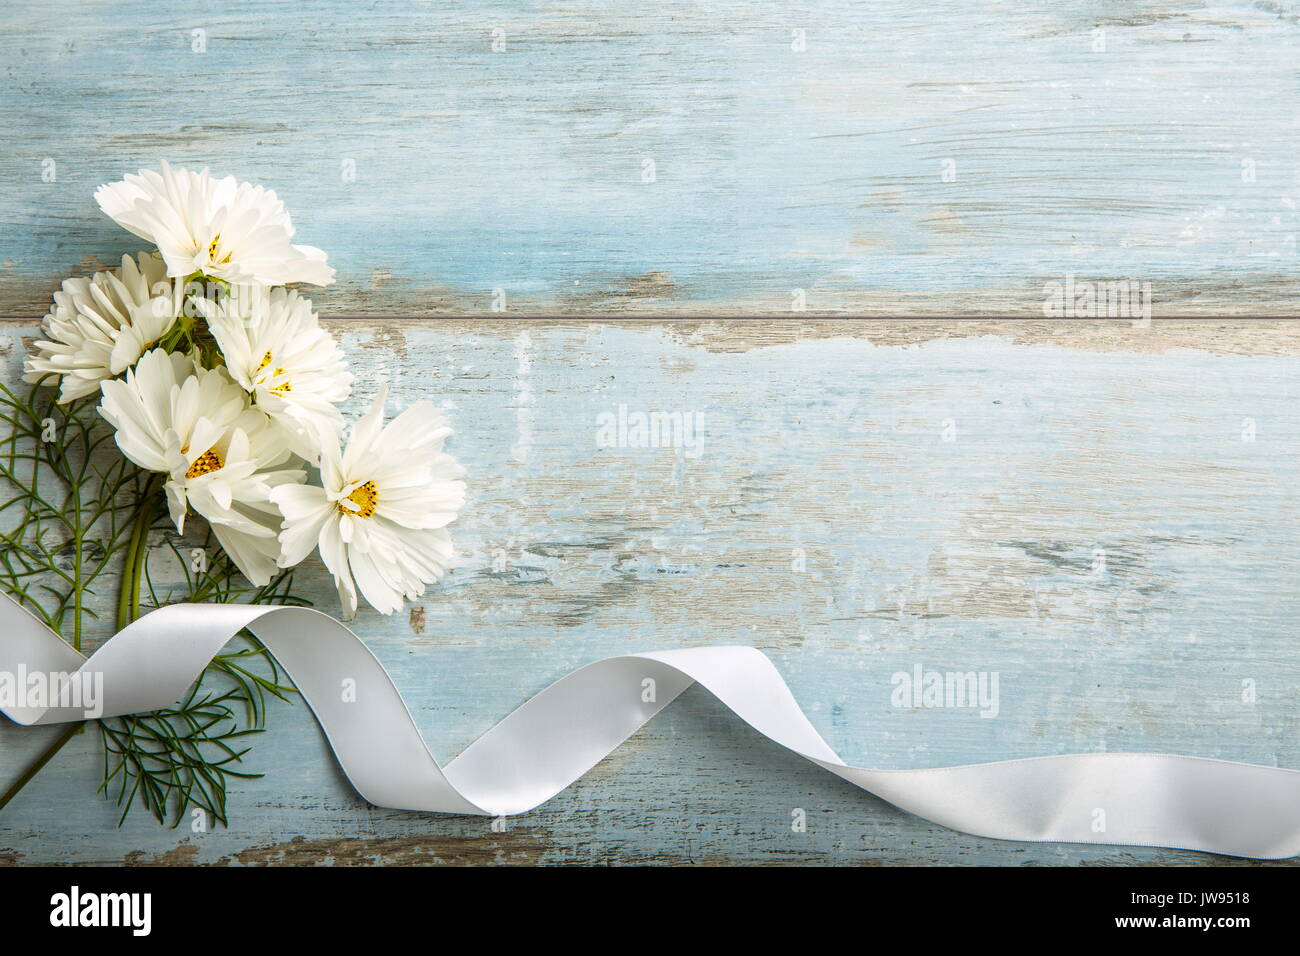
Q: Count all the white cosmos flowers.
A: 5